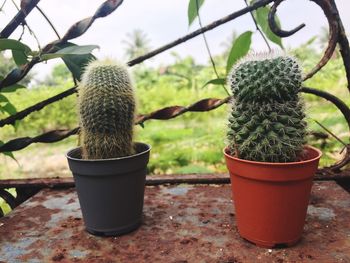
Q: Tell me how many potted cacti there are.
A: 2